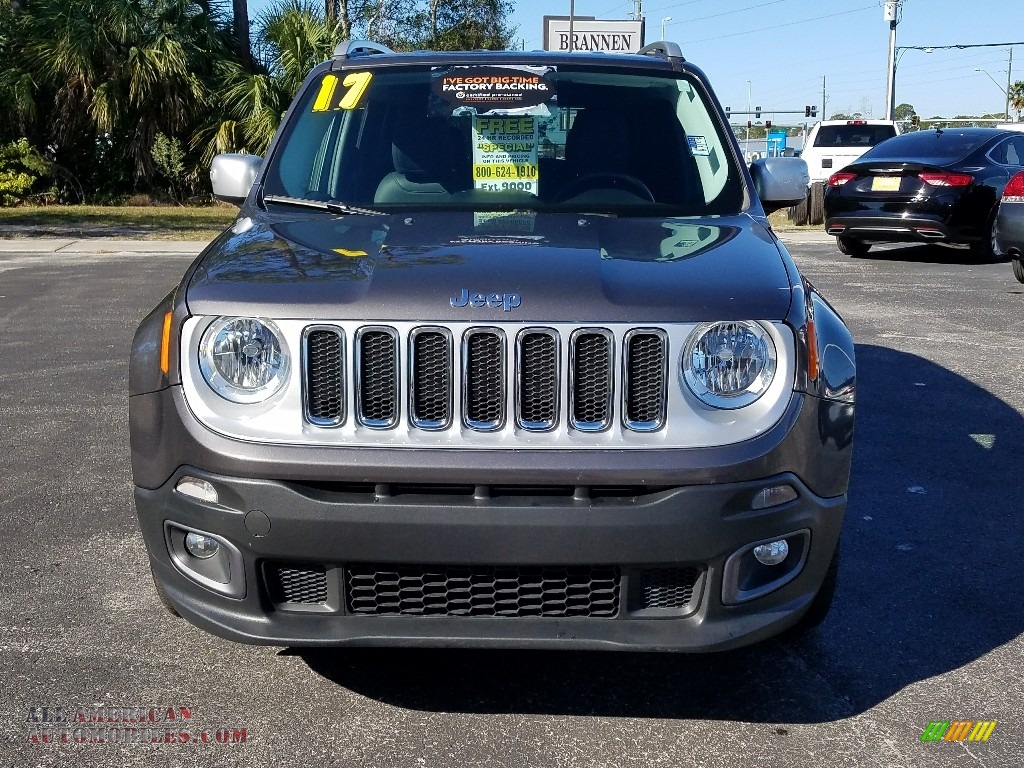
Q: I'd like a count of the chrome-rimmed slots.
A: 7